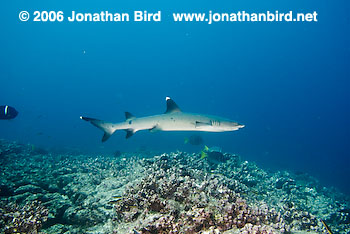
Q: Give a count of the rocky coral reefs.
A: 1